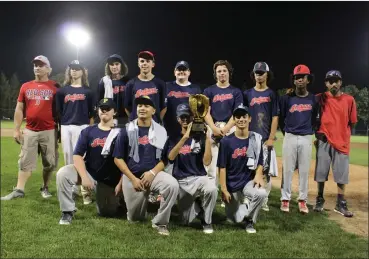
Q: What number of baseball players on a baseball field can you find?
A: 11